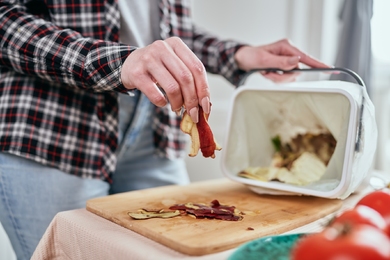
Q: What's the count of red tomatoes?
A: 3